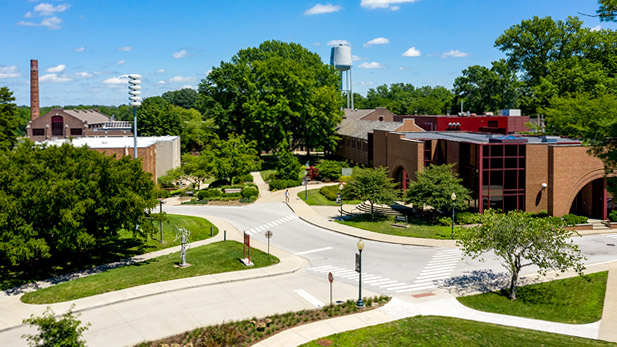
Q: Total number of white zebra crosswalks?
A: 3